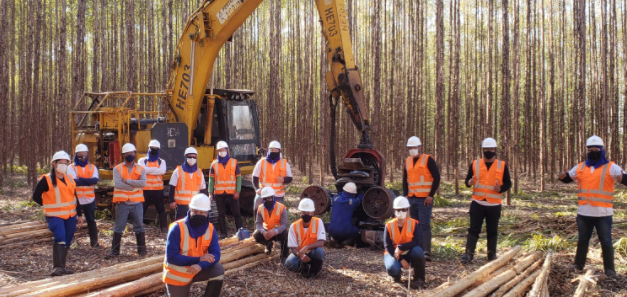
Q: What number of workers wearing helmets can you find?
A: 15